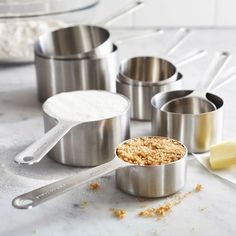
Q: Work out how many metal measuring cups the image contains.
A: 8